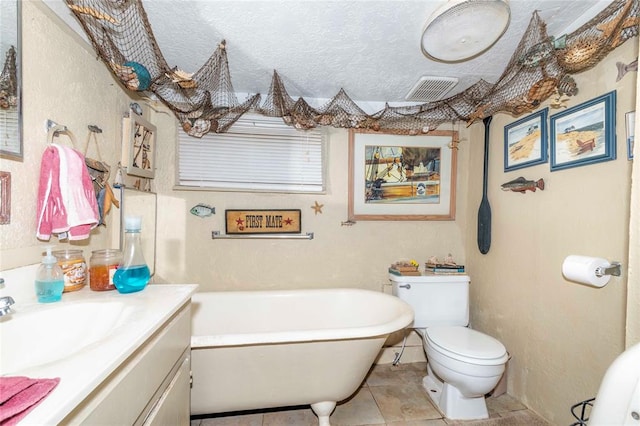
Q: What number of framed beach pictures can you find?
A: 2